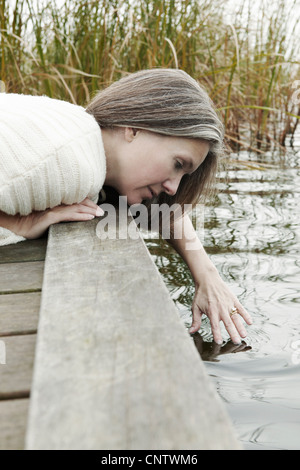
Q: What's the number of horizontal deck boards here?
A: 5